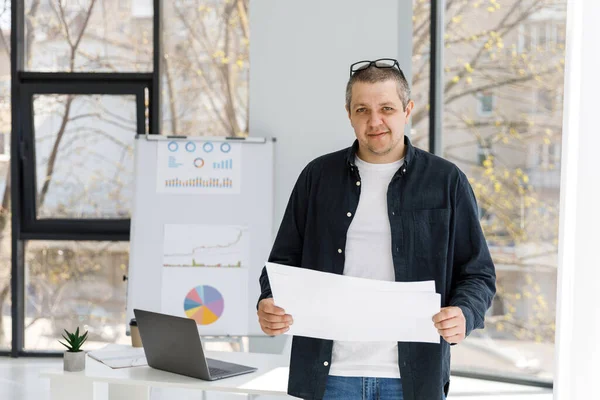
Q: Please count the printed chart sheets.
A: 3